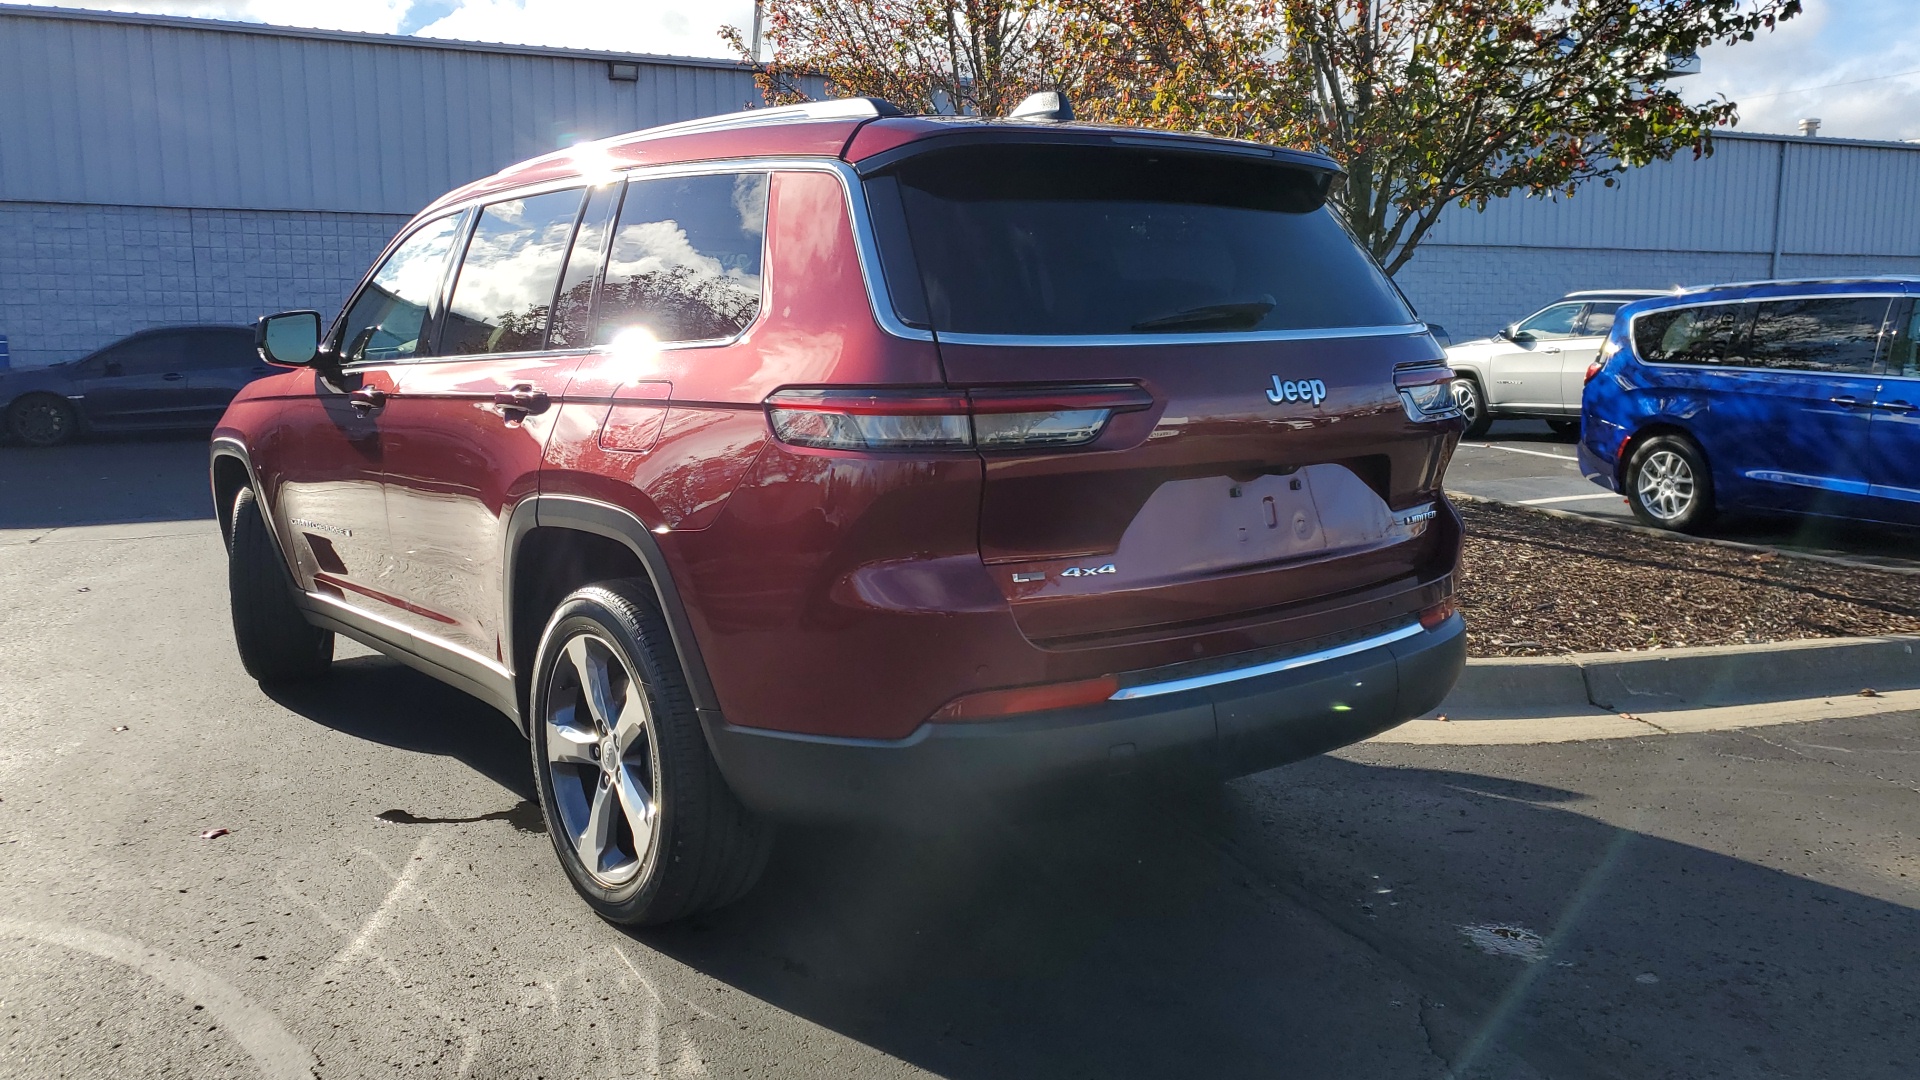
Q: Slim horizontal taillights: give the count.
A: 2